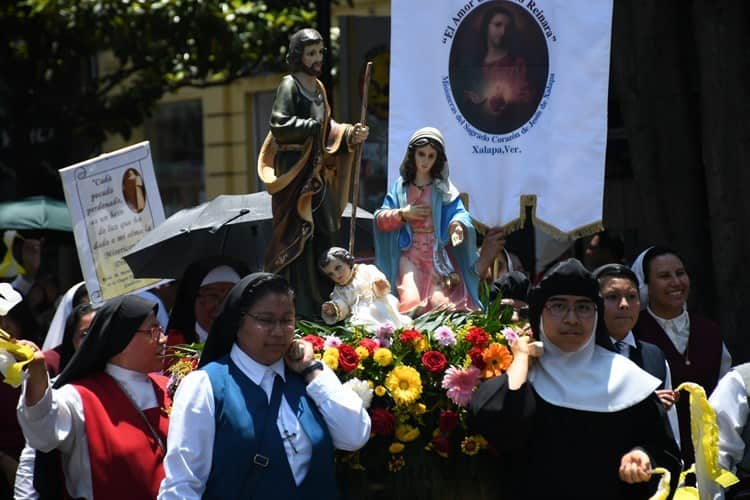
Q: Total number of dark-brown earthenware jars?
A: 0